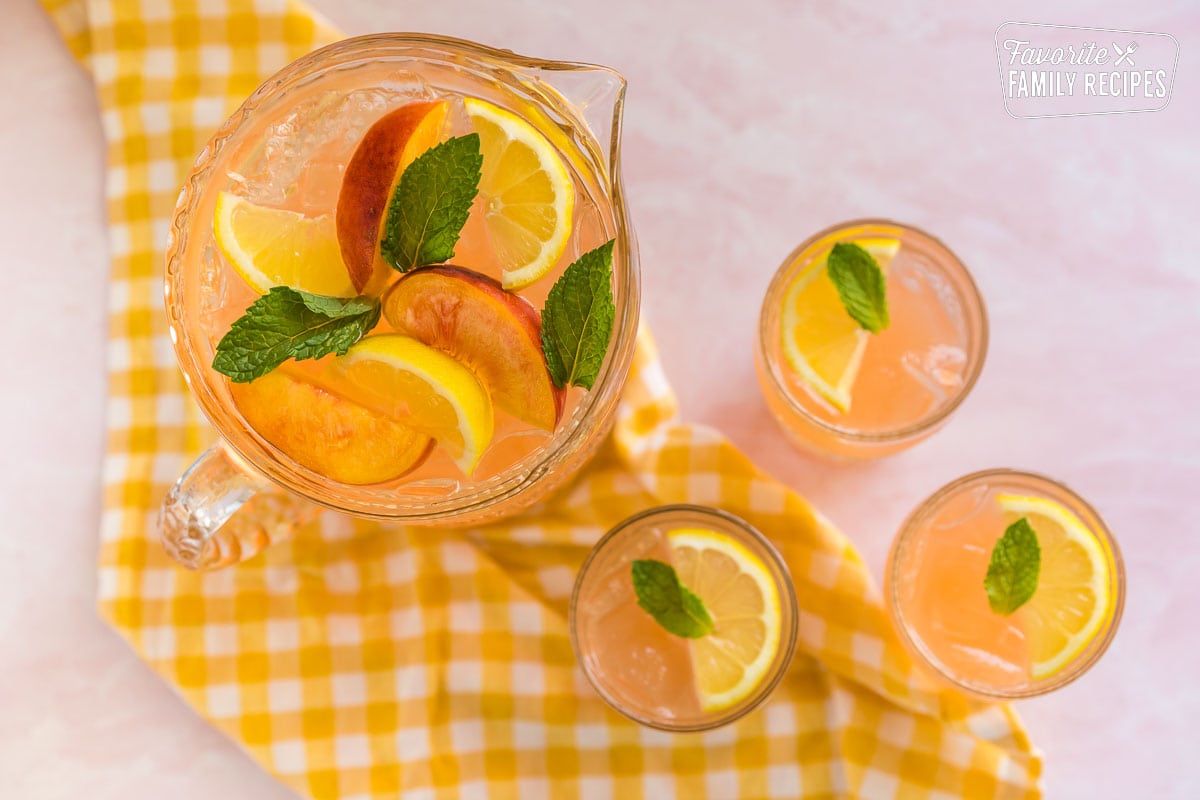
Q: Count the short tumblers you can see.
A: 3